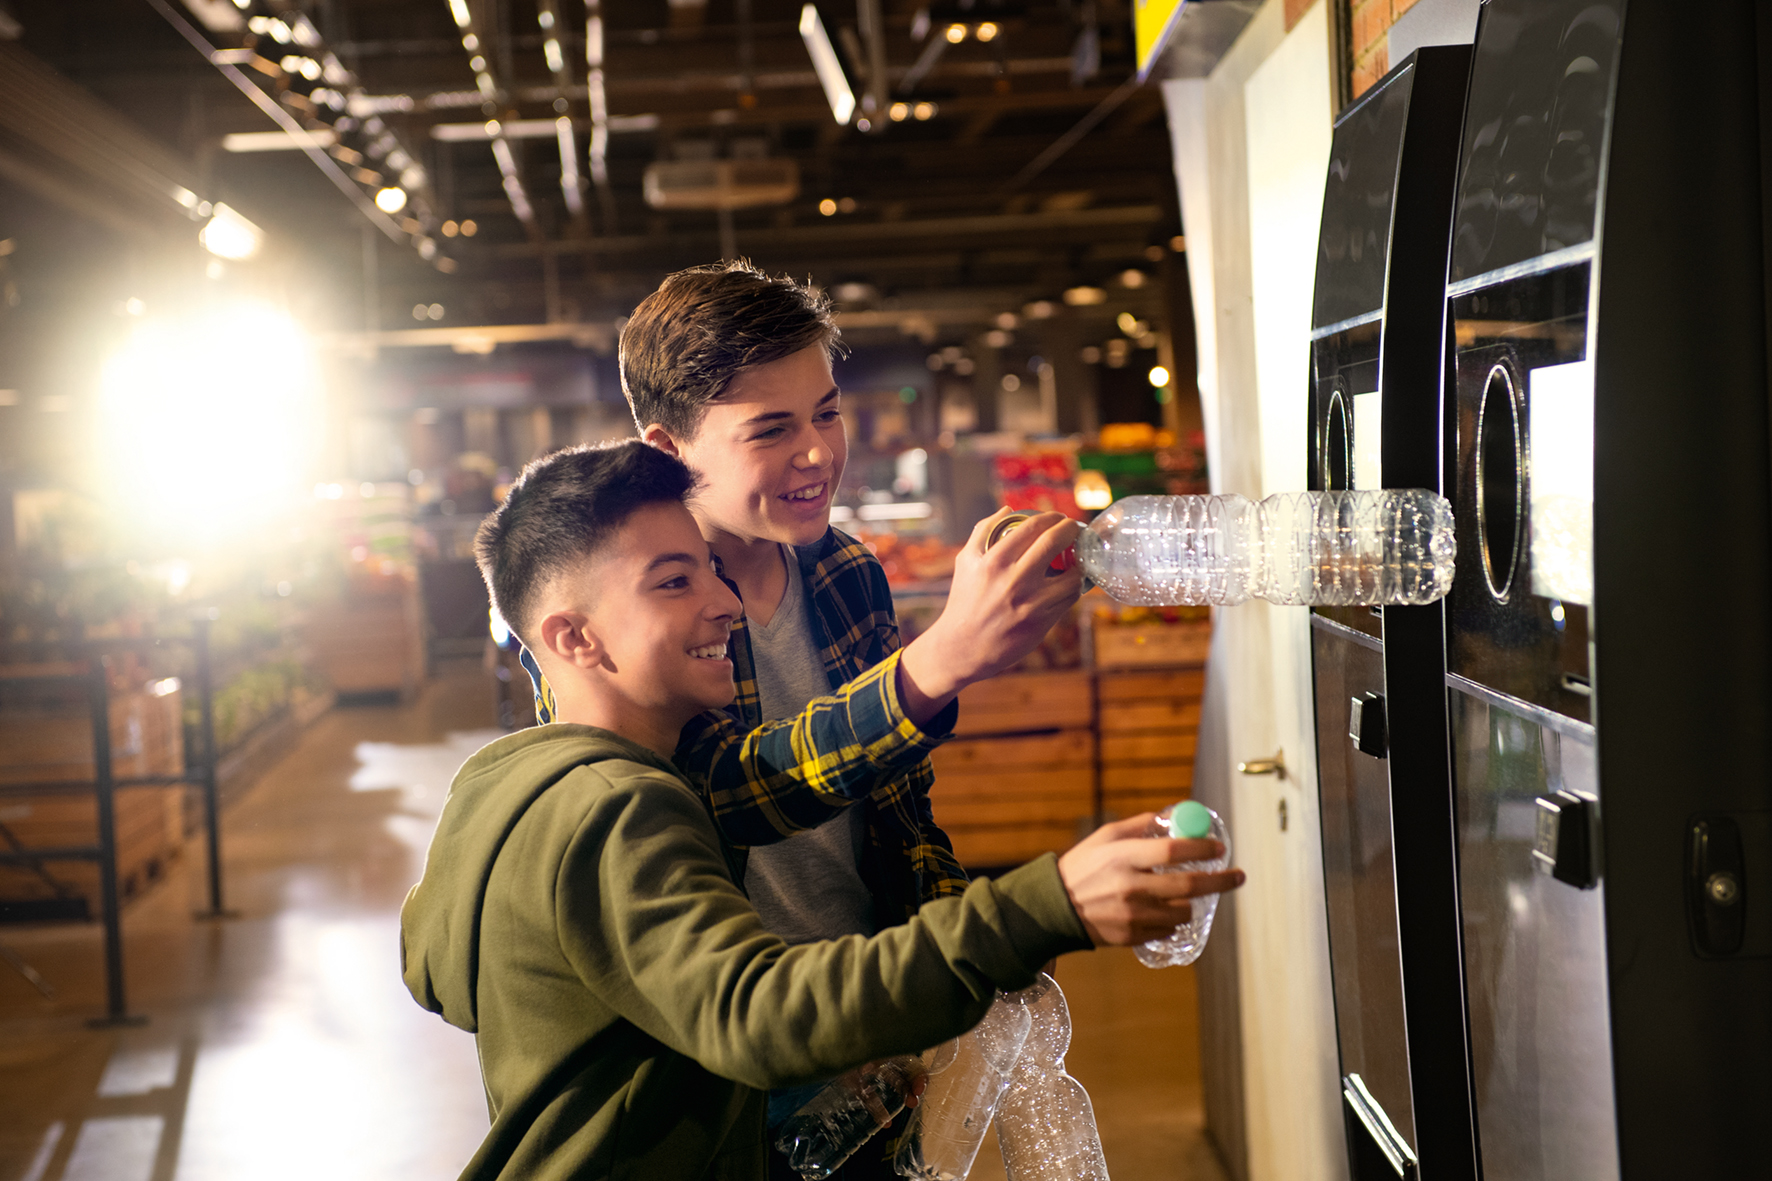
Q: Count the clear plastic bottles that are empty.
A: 5